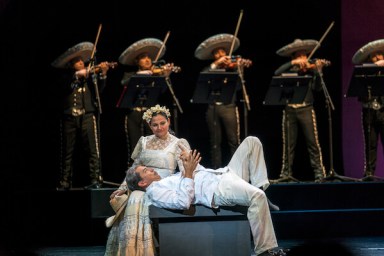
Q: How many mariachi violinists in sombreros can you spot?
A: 5